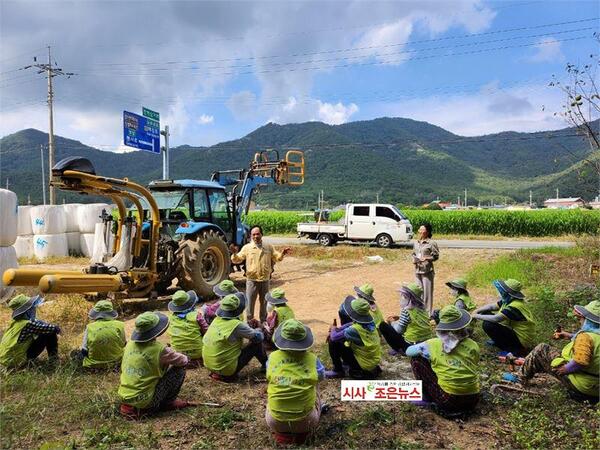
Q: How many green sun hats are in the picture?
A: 15